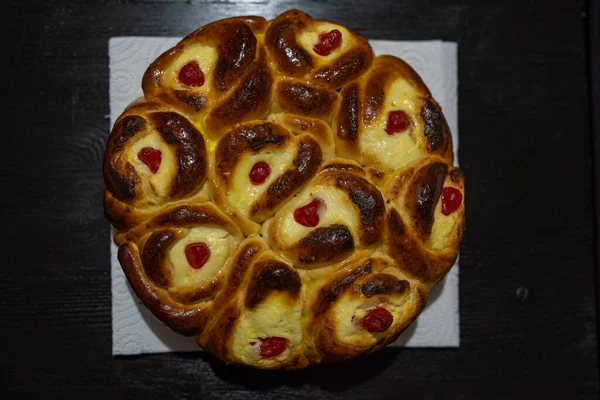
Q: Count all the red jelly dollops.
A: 10